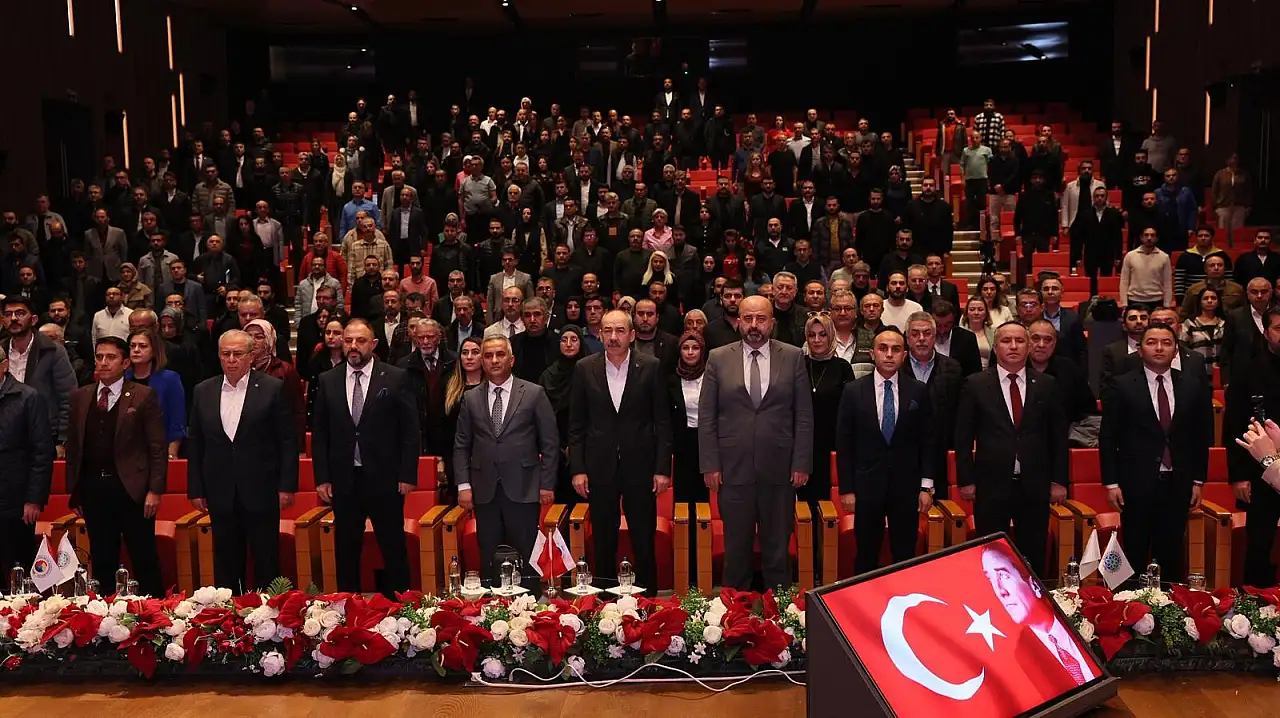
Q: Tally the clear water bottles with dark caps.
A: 9